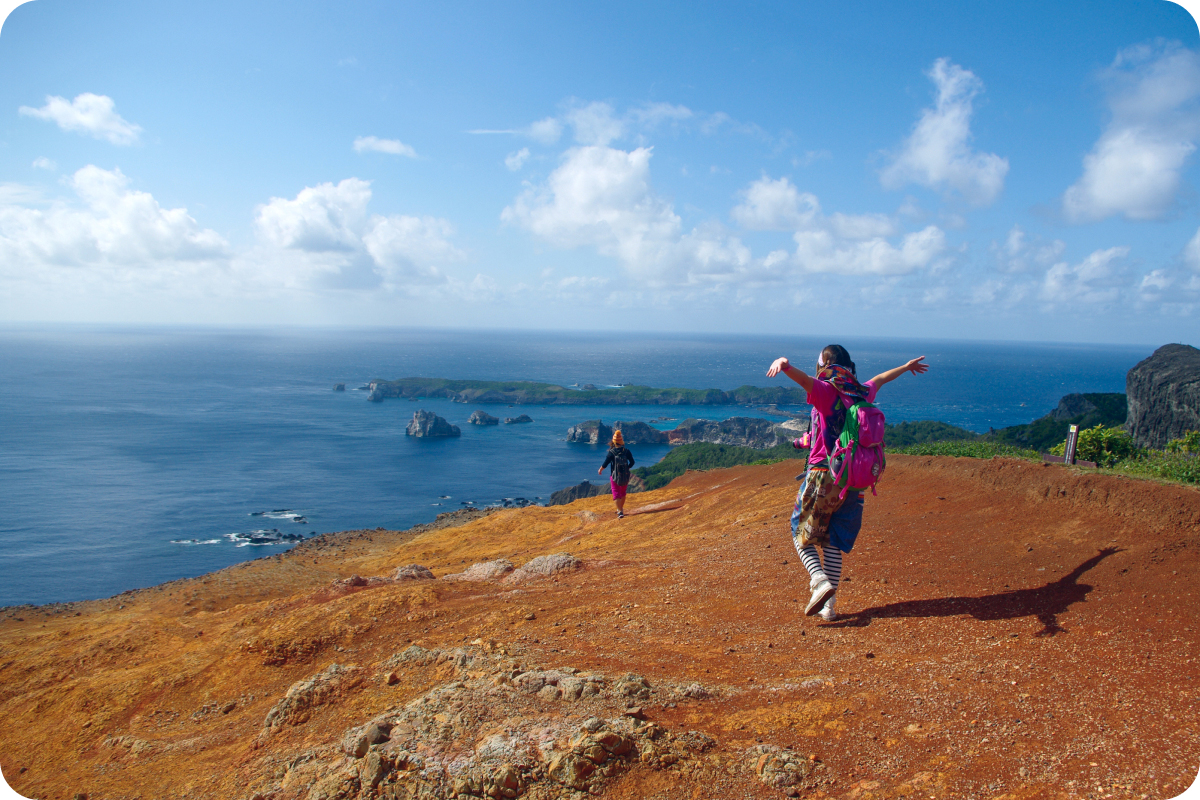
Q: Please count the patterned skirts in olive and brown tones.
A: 1